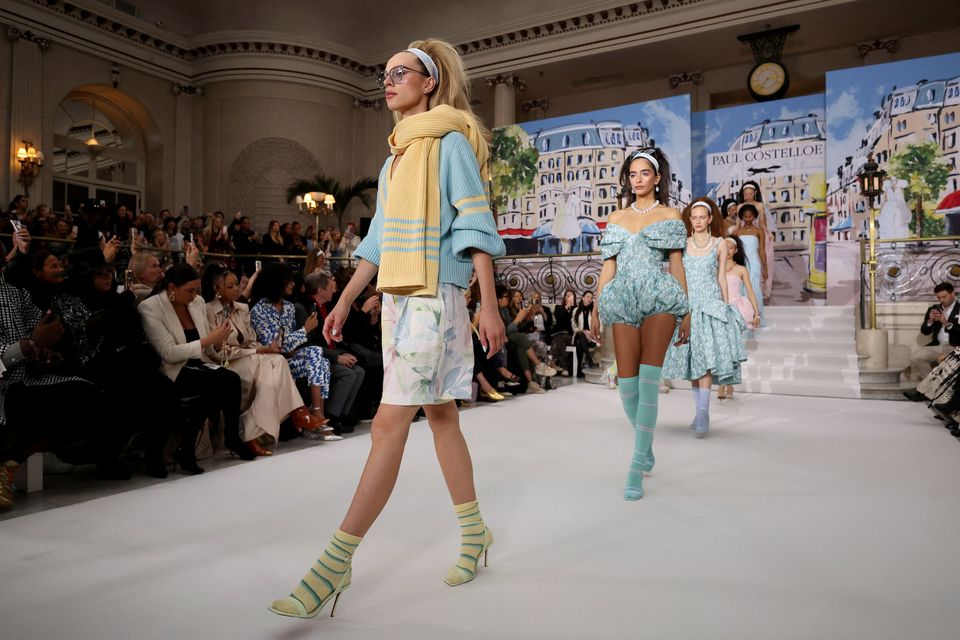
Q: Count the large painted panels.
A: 3